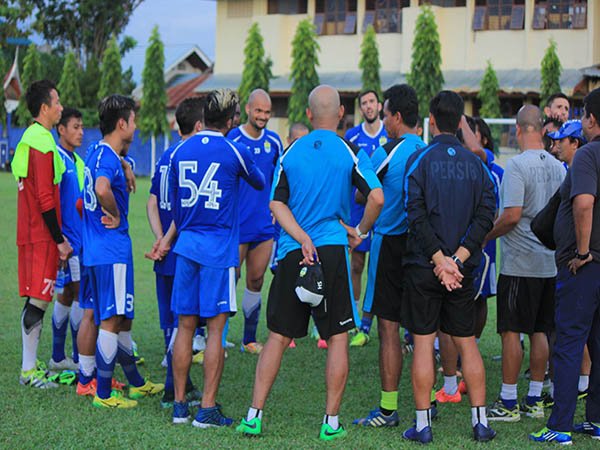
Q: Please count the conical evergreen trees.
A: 10